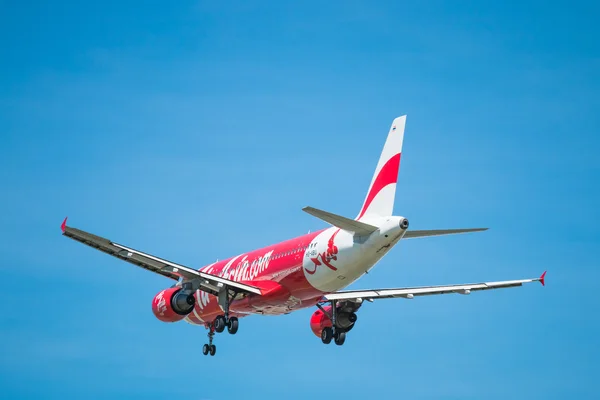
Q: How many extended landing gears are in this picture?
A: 3